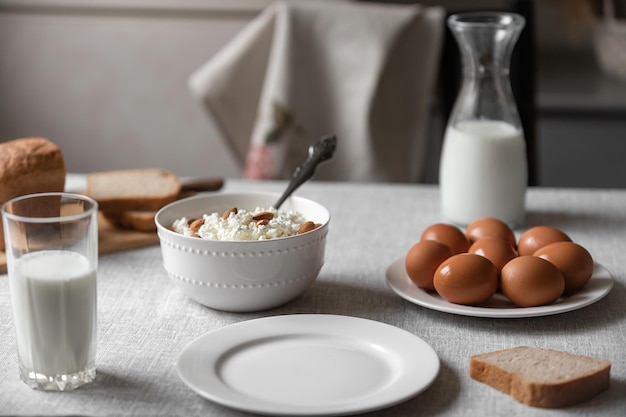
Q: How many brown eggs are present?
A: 8